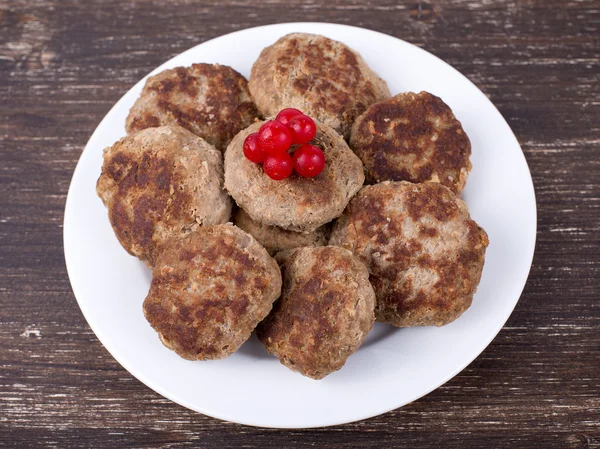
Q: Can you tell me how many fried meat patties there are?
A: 9